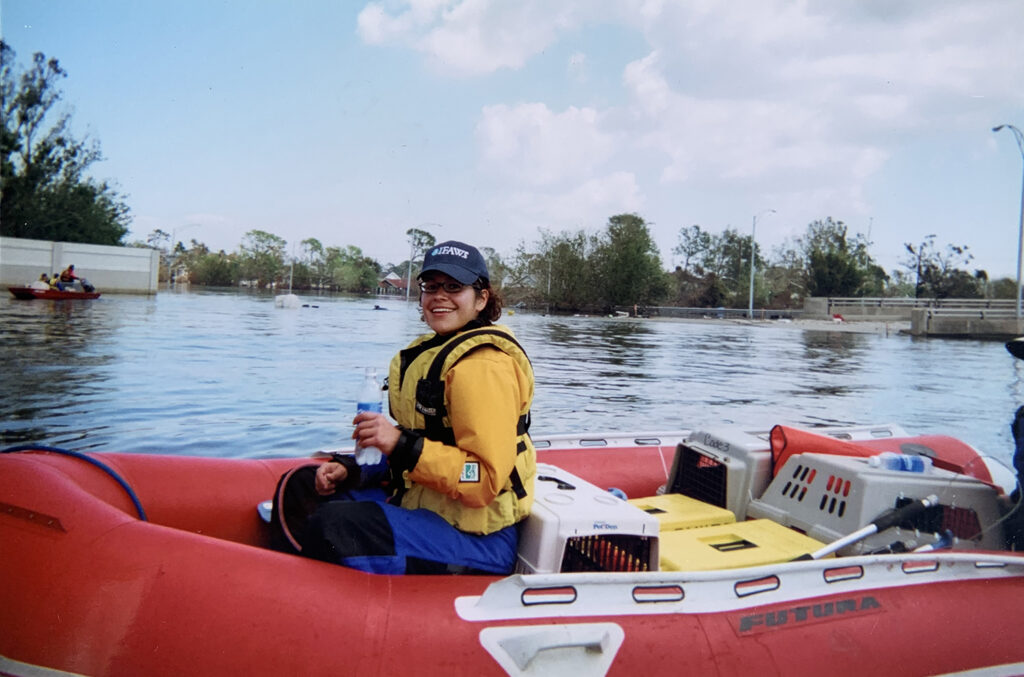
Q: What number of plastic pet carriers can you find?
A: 3